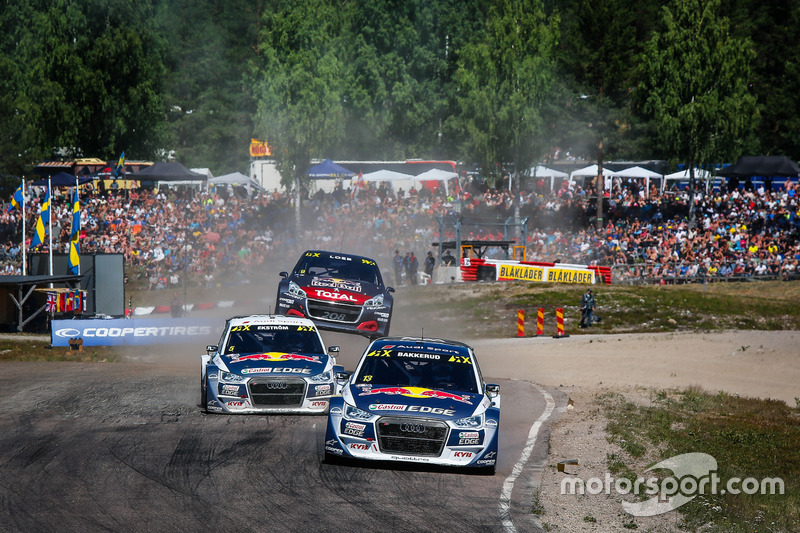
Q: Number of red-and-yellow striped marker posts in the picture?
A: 3